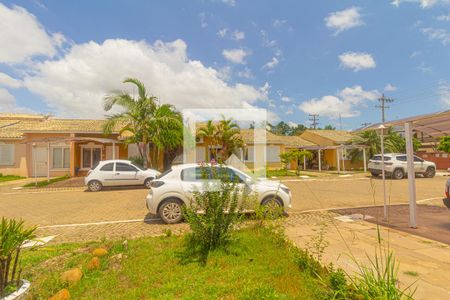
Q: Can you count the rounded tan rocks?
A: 4